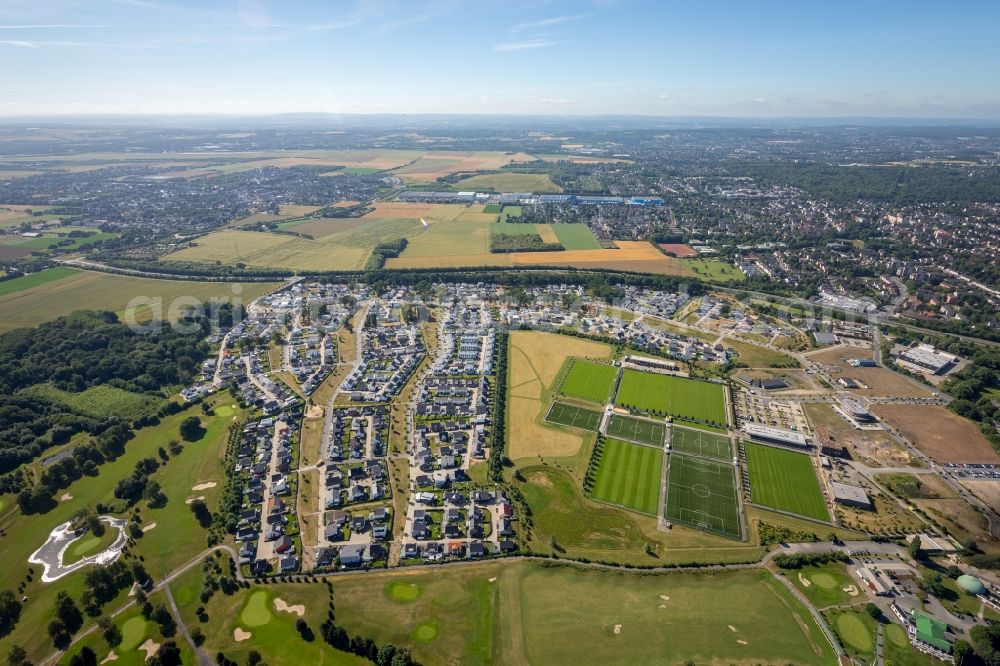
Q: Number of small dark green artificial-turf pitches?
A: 3